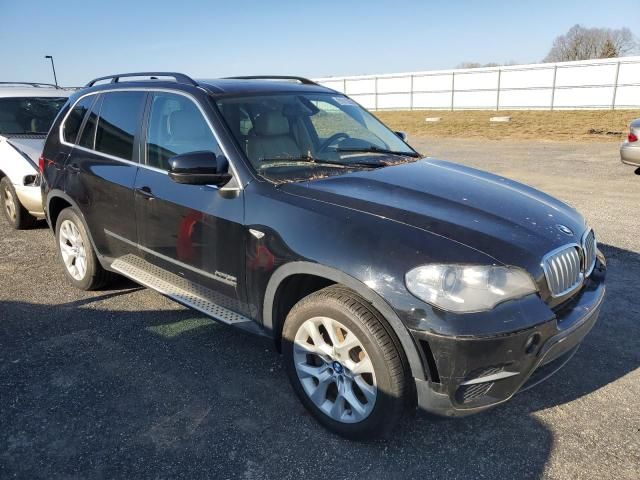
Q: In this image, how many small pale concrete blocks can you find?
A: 2